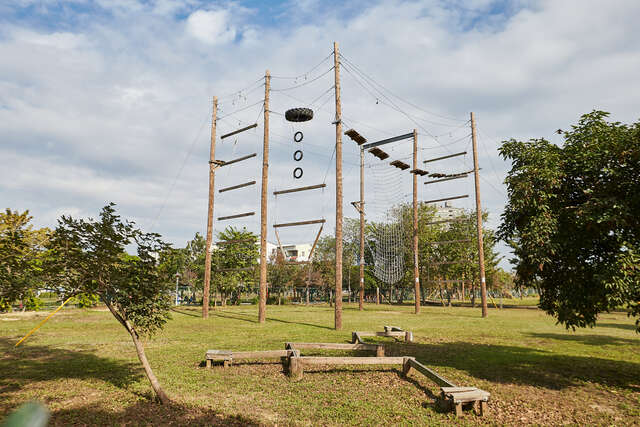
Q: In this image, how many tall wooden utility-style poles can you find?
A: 6